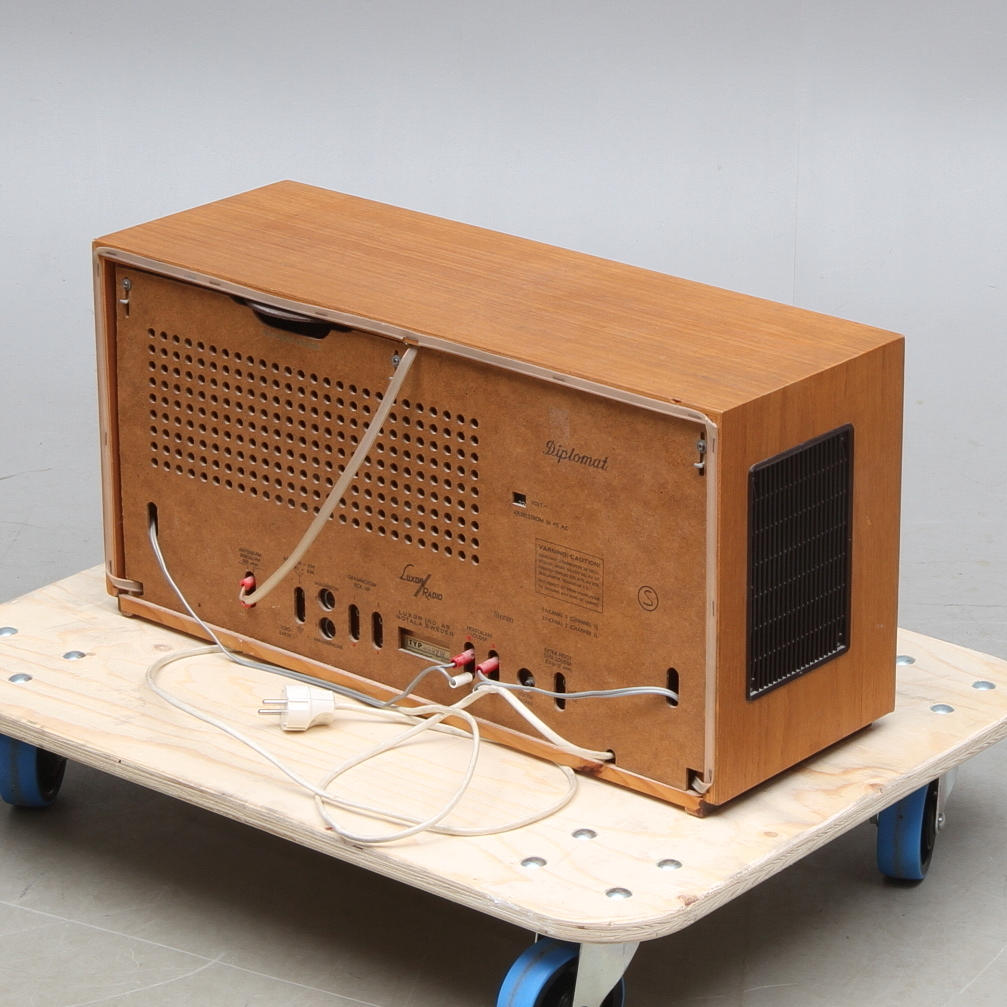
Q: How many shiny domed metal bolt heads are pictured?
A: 10